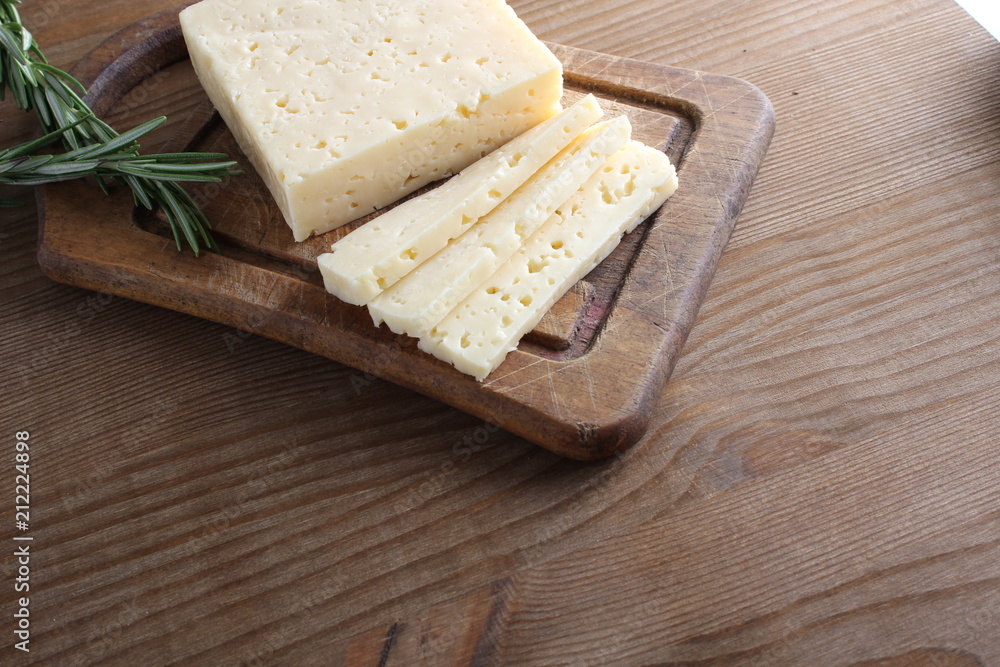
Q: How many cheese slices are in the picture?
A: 3